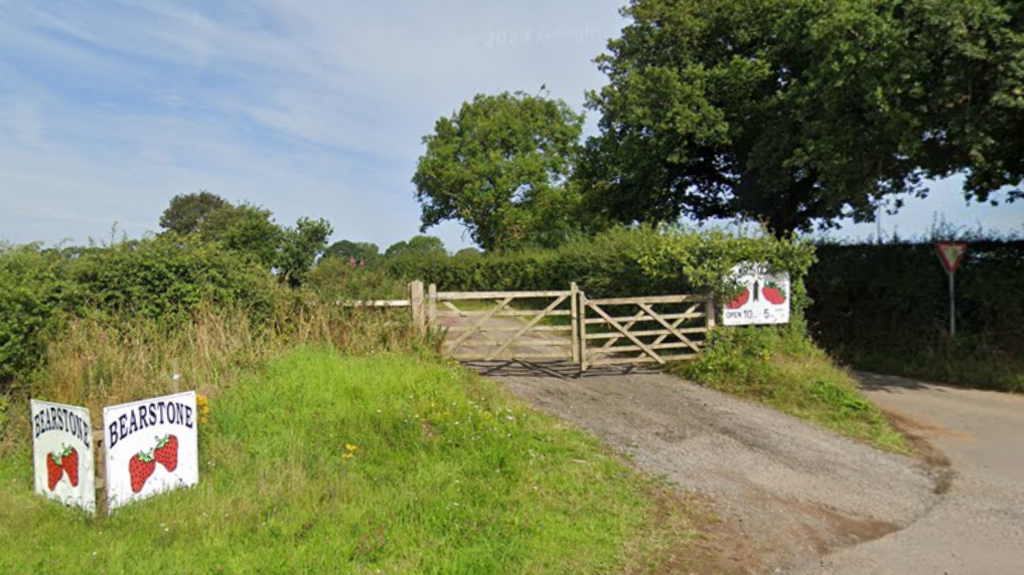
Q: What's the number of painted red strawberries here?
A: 6